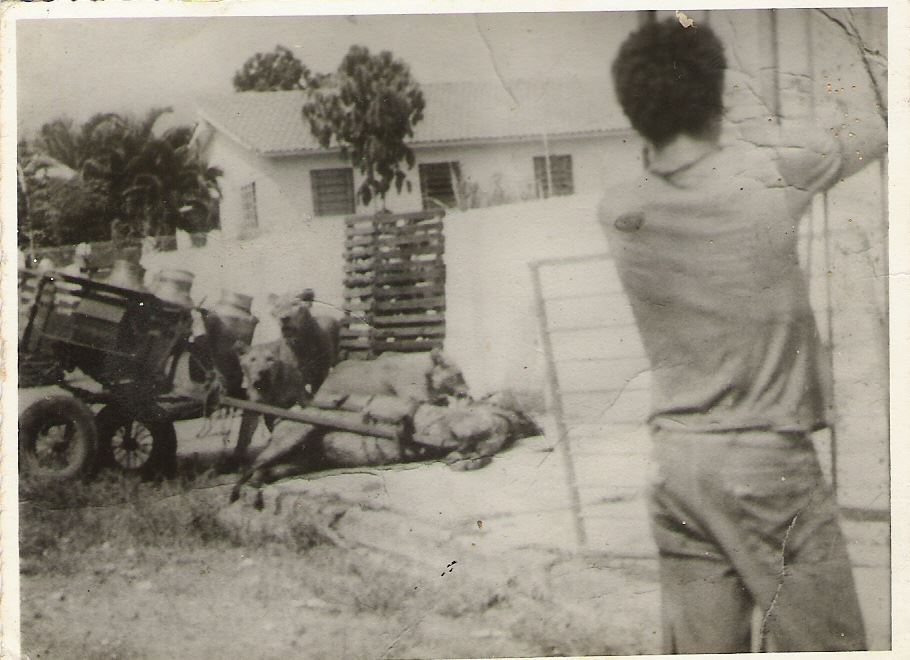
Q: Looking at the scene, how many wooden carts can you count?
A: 1